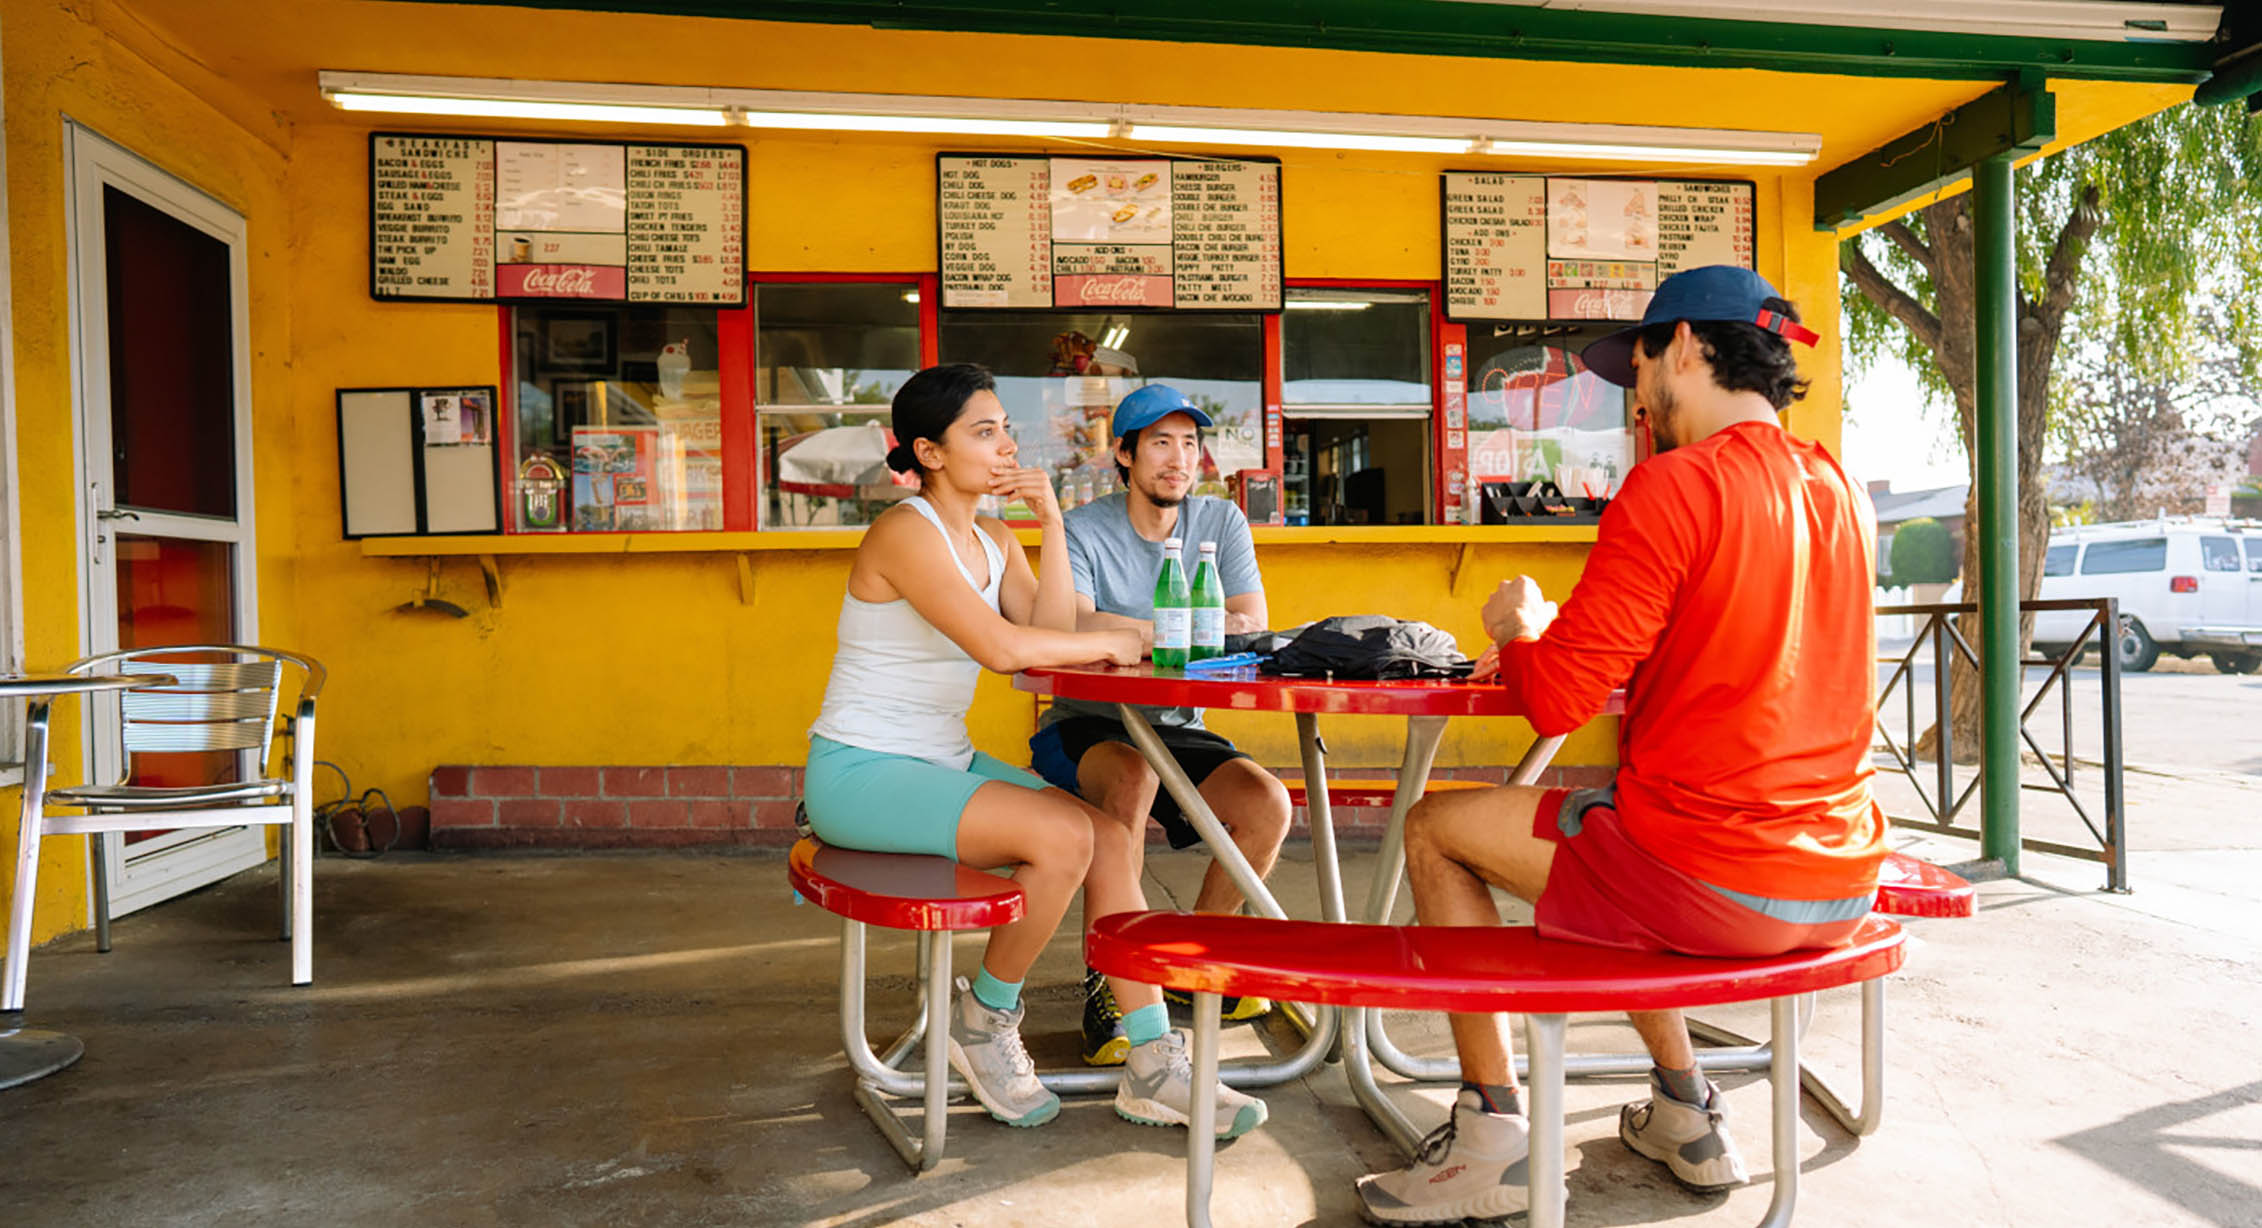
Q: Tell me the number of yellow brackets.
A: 3